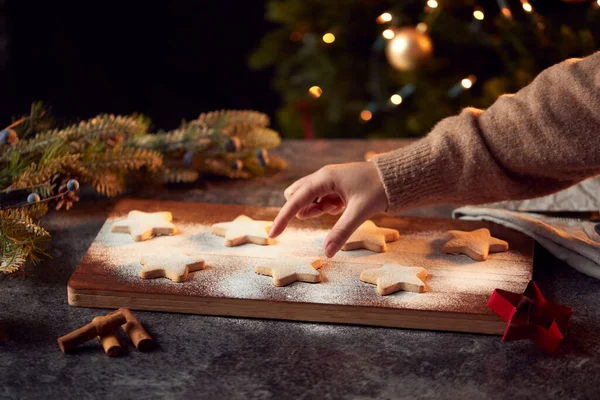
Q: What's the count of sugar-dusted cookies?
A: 7